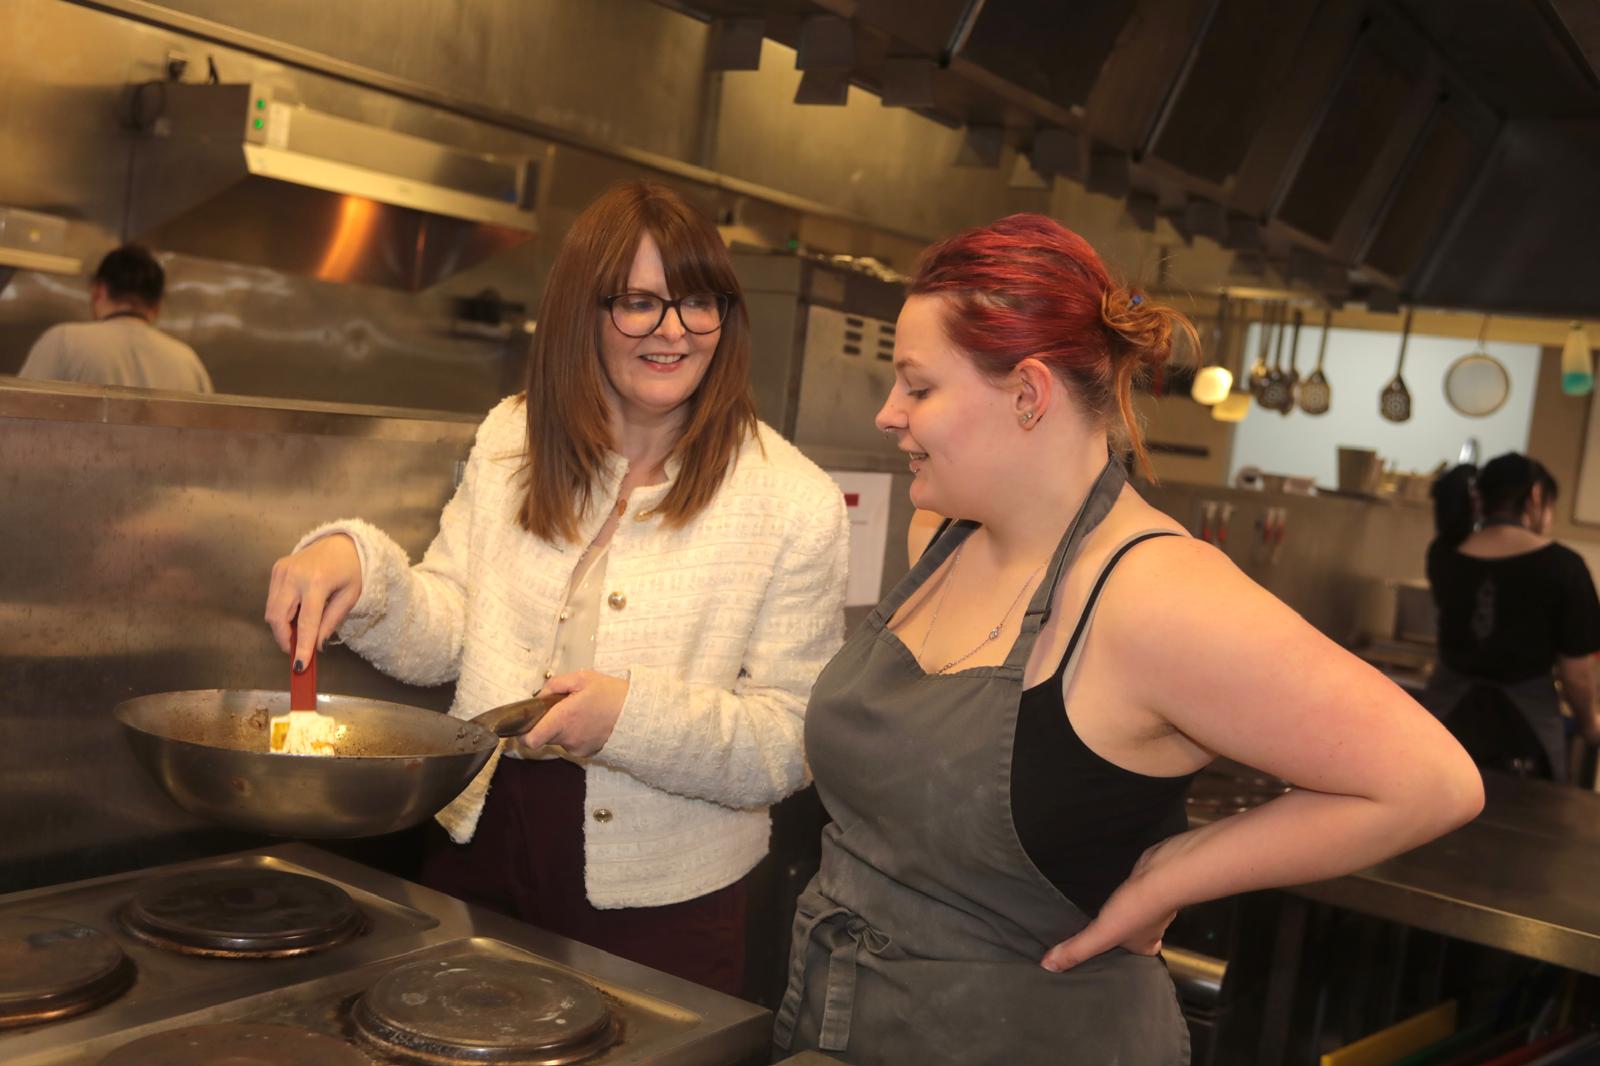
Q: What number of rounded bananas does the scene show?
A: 0